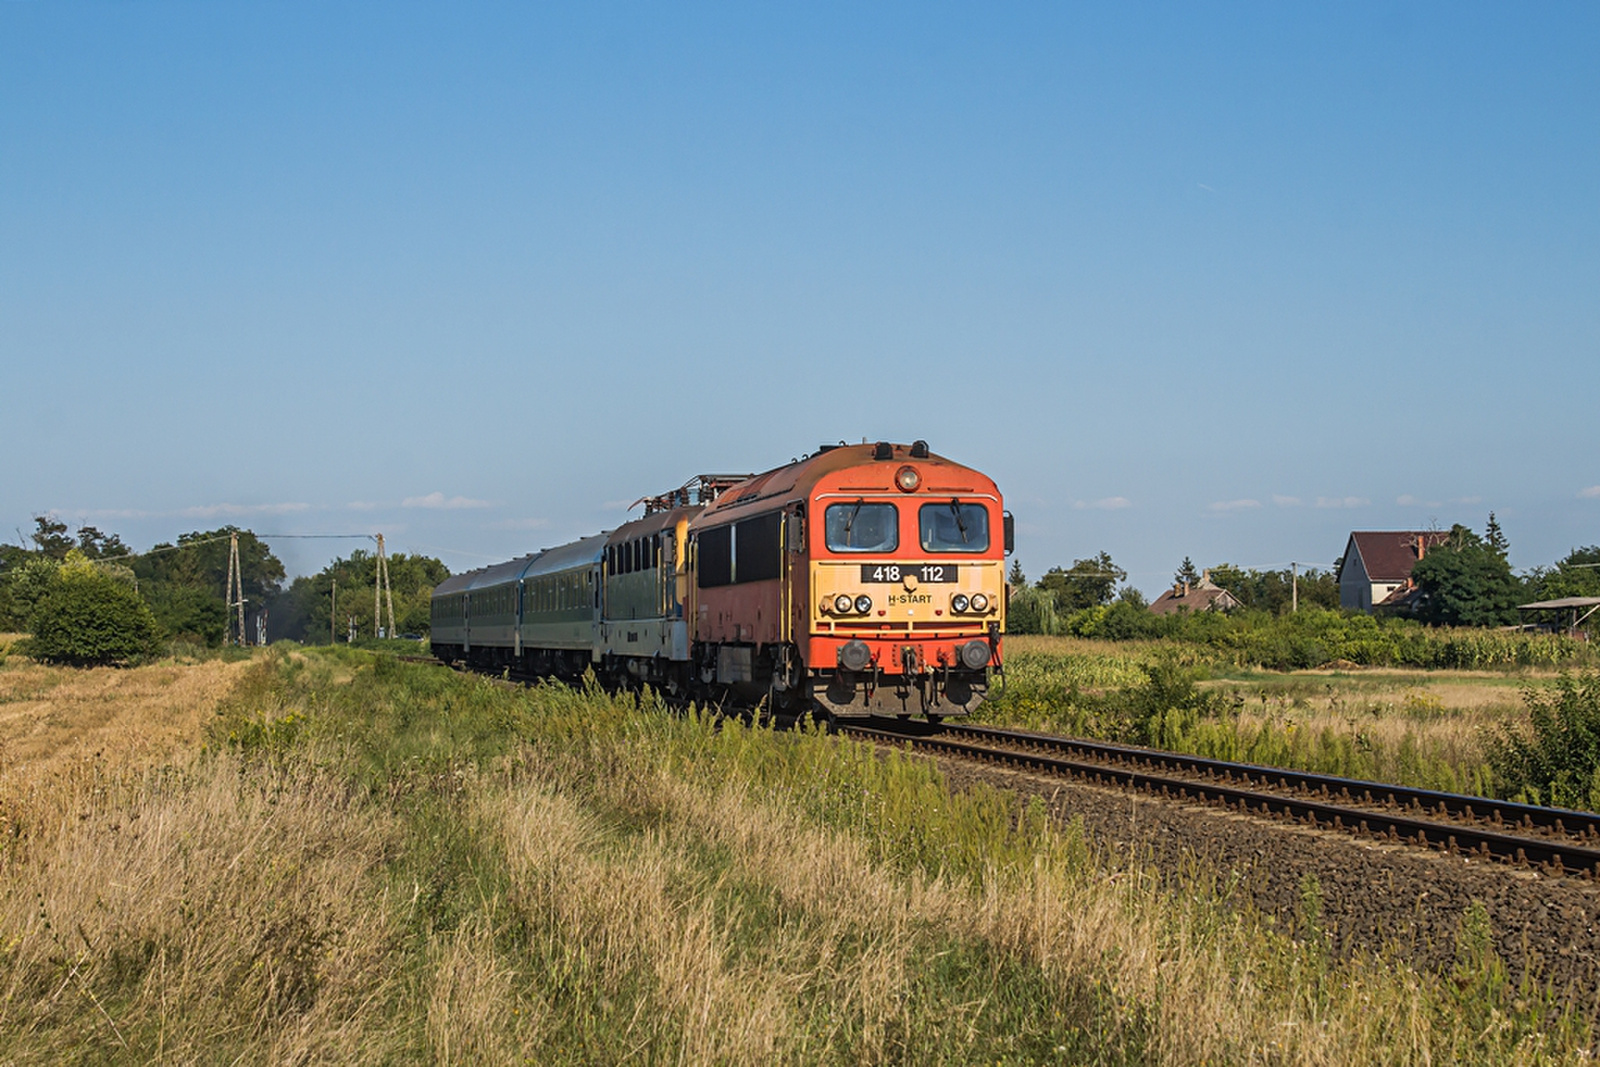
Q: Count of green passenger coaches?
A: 3